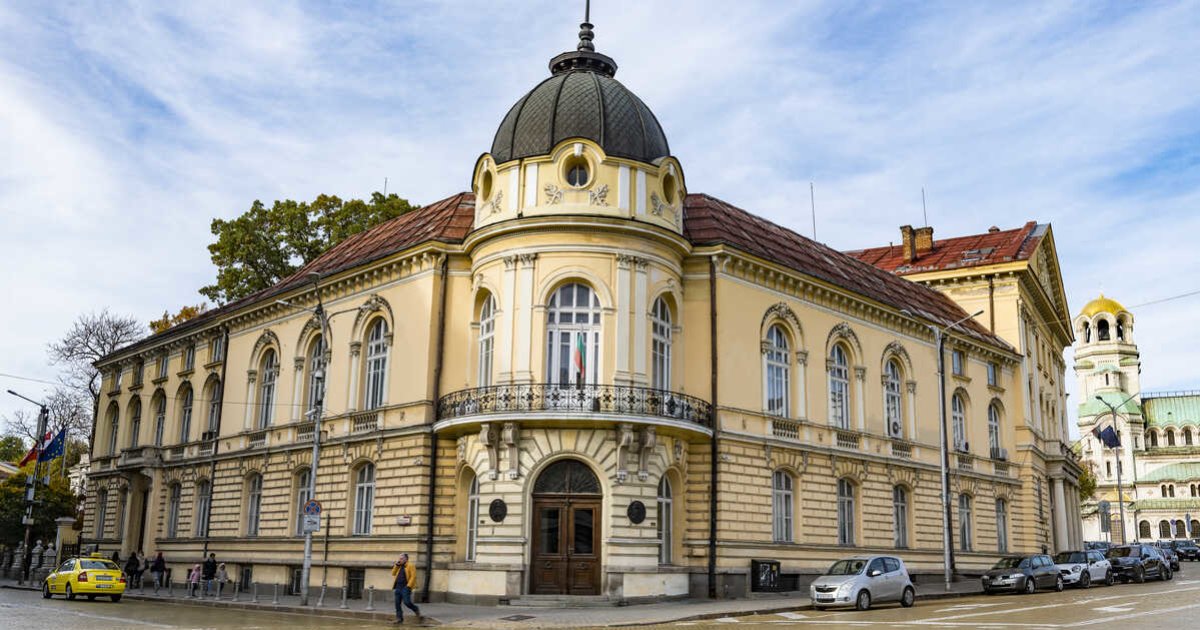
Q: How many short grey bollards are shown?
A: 13